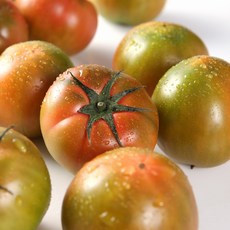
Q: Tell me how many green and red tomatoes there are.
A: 9